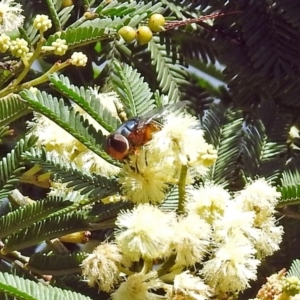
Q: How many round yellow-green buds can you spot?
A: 3